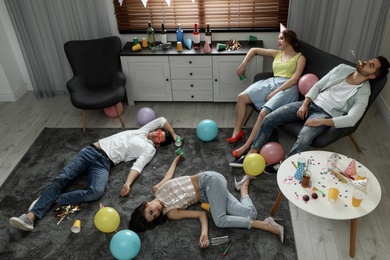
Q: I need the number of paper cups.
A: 15